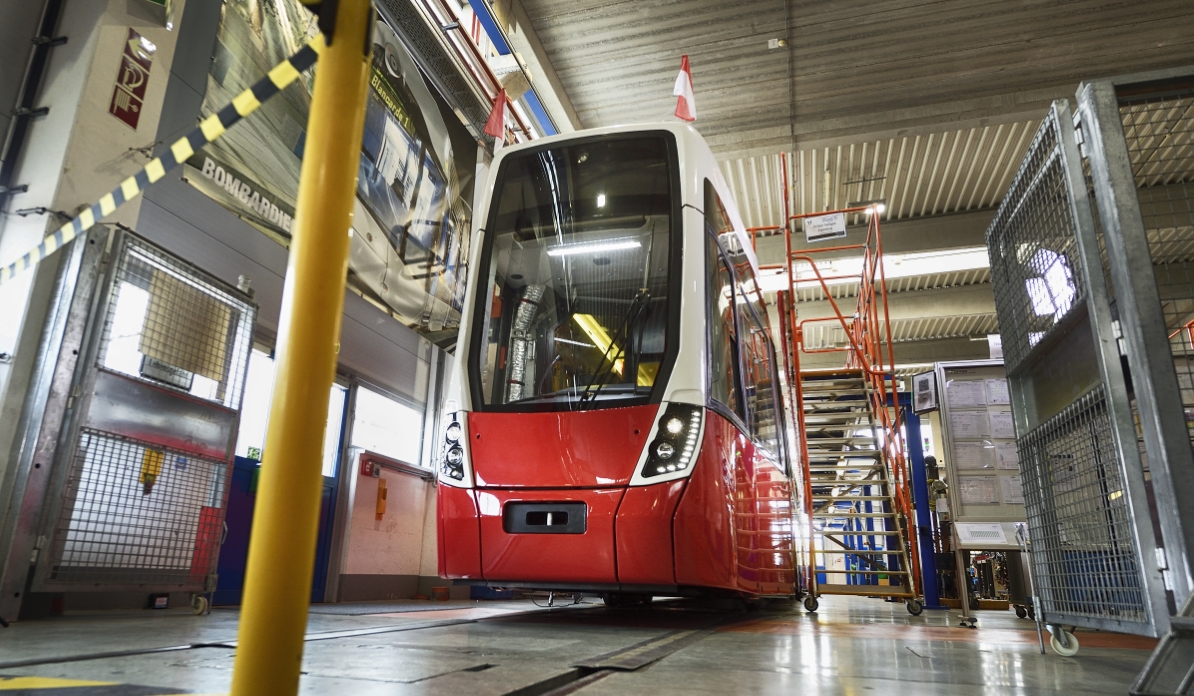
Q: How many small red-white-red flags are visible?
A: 2